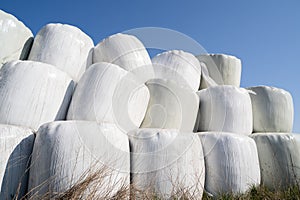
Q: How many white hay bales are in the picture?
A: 15